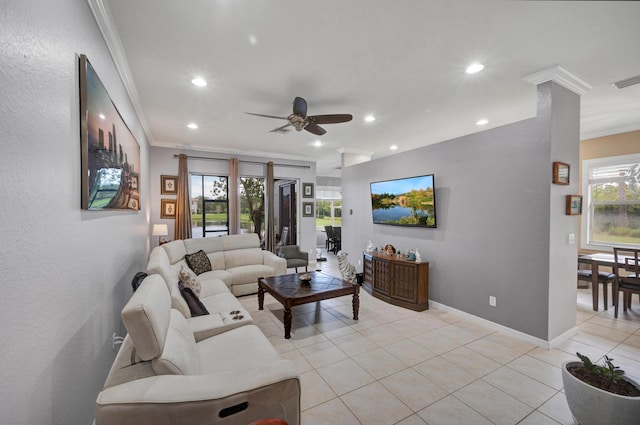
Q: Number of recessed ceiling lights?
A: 7